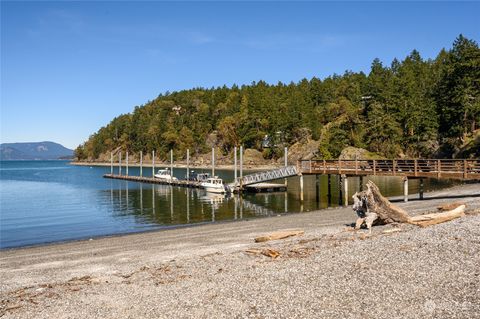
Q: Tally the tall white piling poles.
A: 11